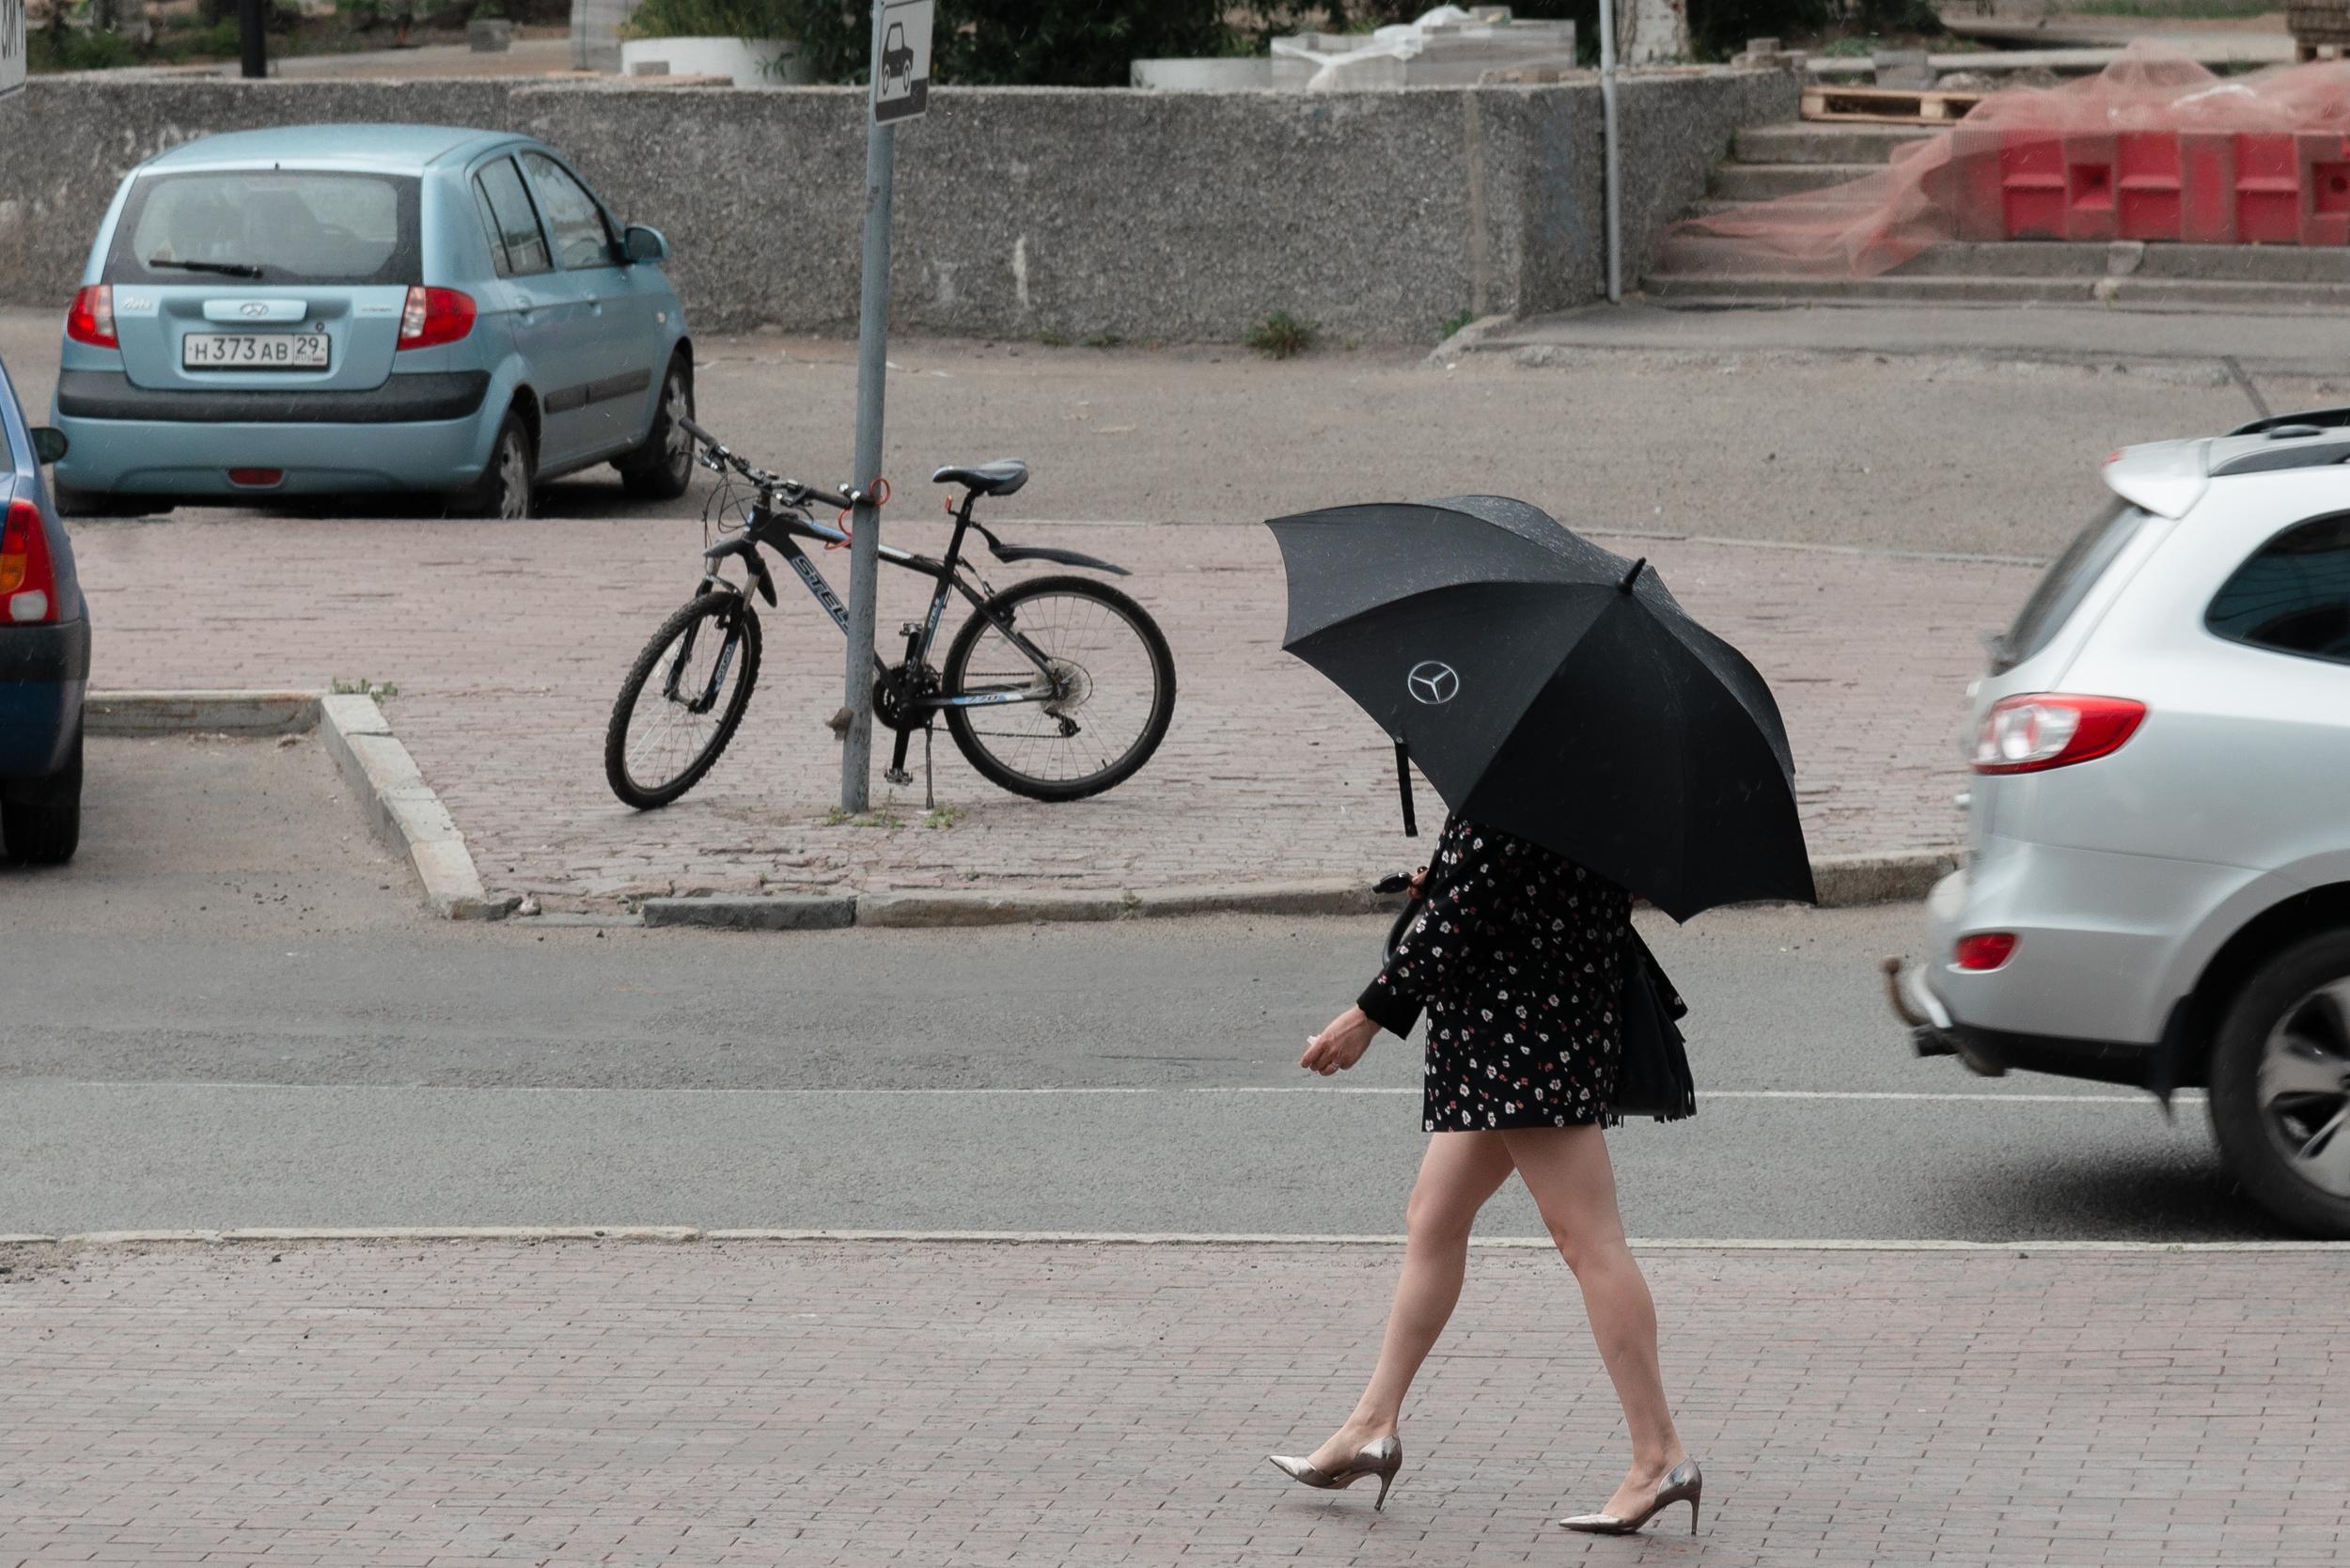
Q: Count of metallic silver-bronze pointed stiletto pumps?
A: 2